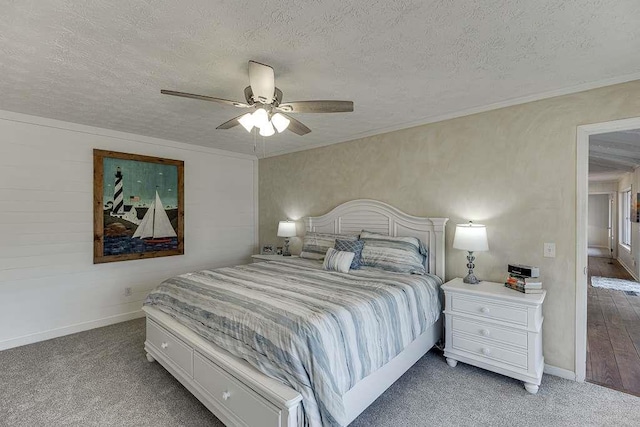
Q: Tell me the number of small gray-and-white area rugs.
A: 1